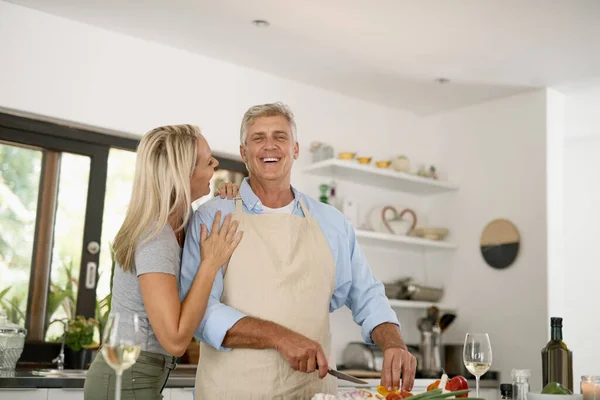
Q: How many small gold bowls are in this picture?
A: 3